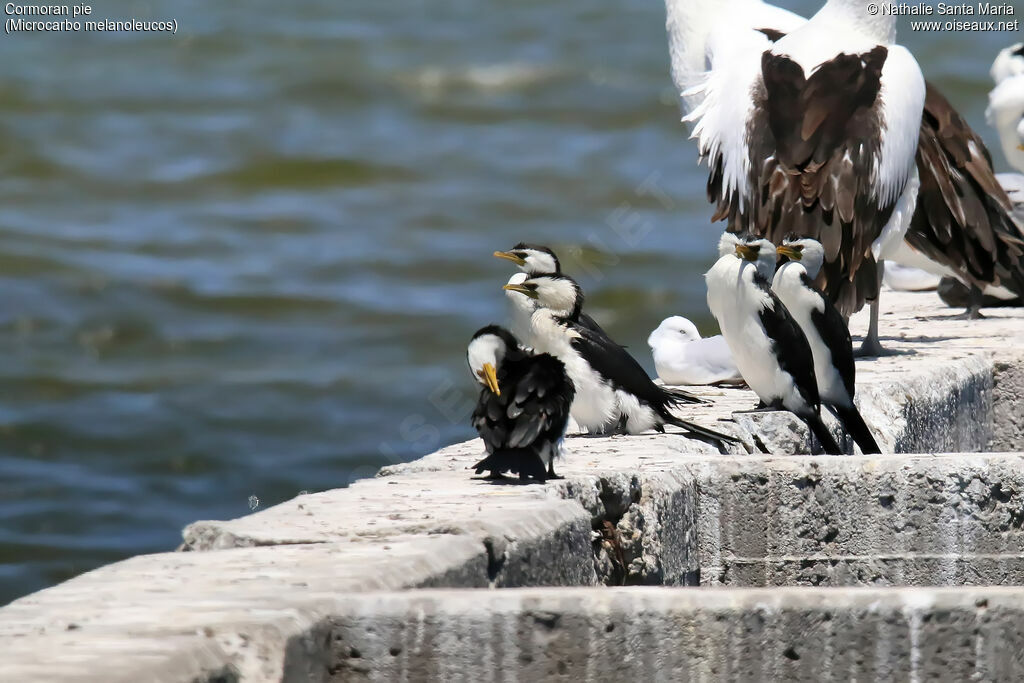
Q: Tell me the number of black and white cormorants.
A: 5